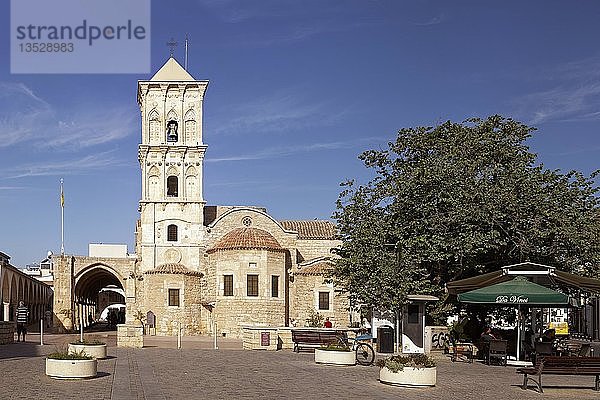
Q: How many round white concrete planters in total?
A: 4